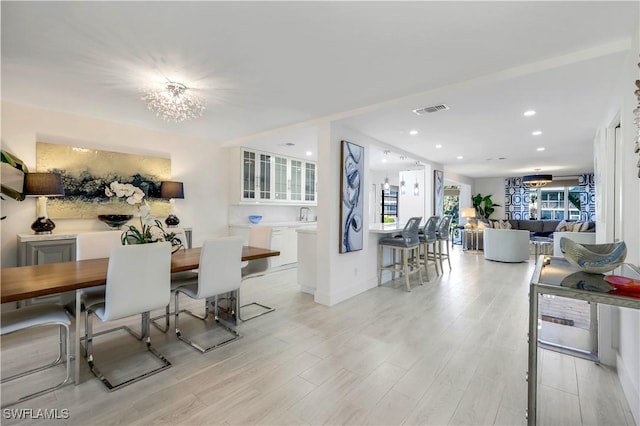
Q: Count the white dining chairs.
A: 6